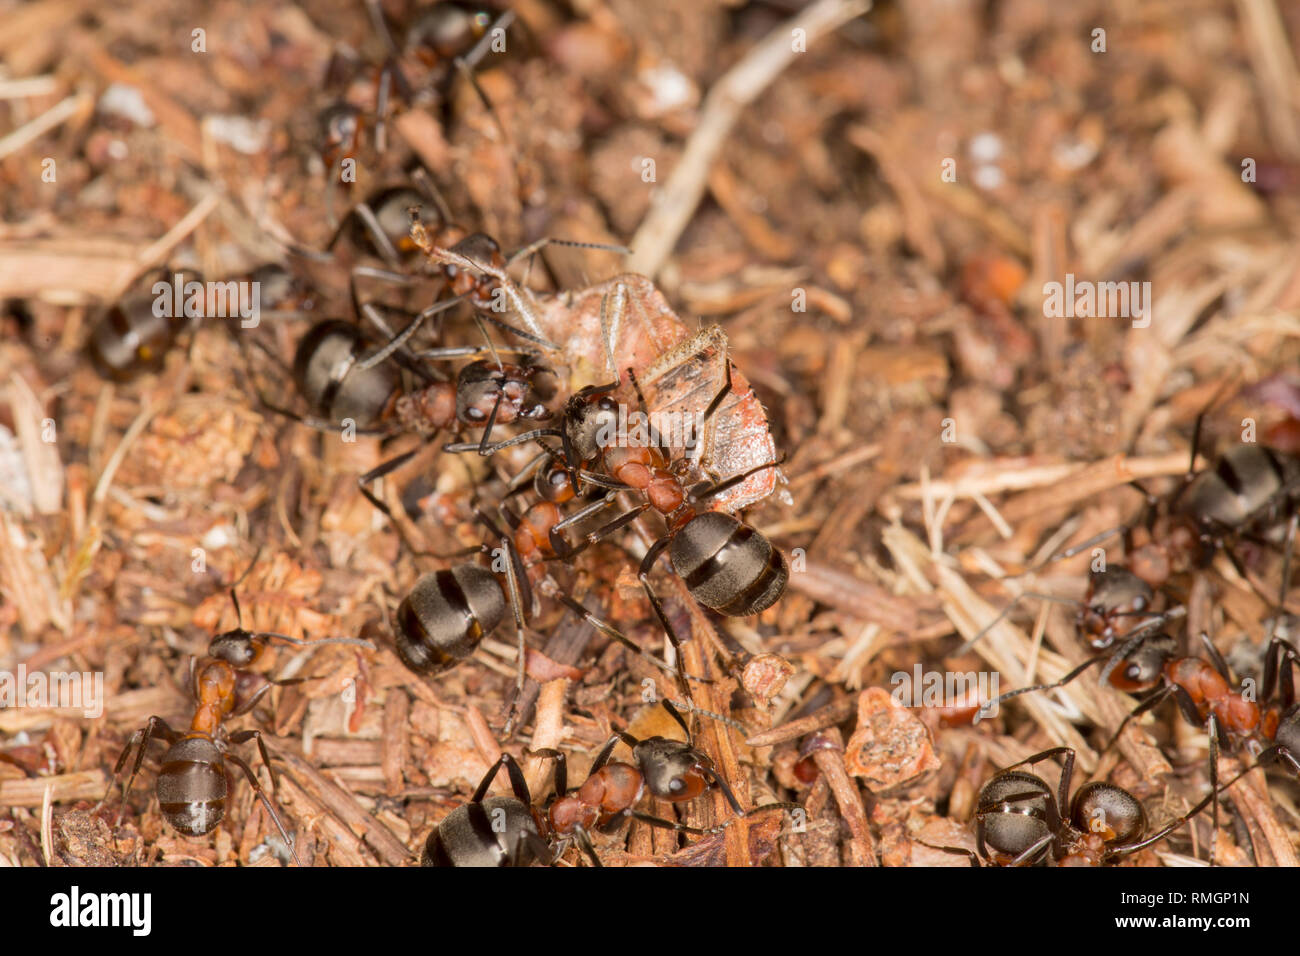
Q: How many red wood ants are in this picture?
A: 12